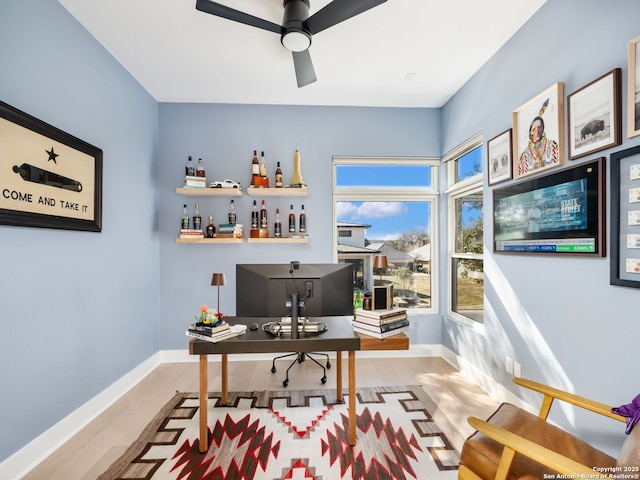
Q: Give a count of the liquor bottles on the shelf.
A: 14